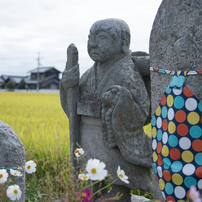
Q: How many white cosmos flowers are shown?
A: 8